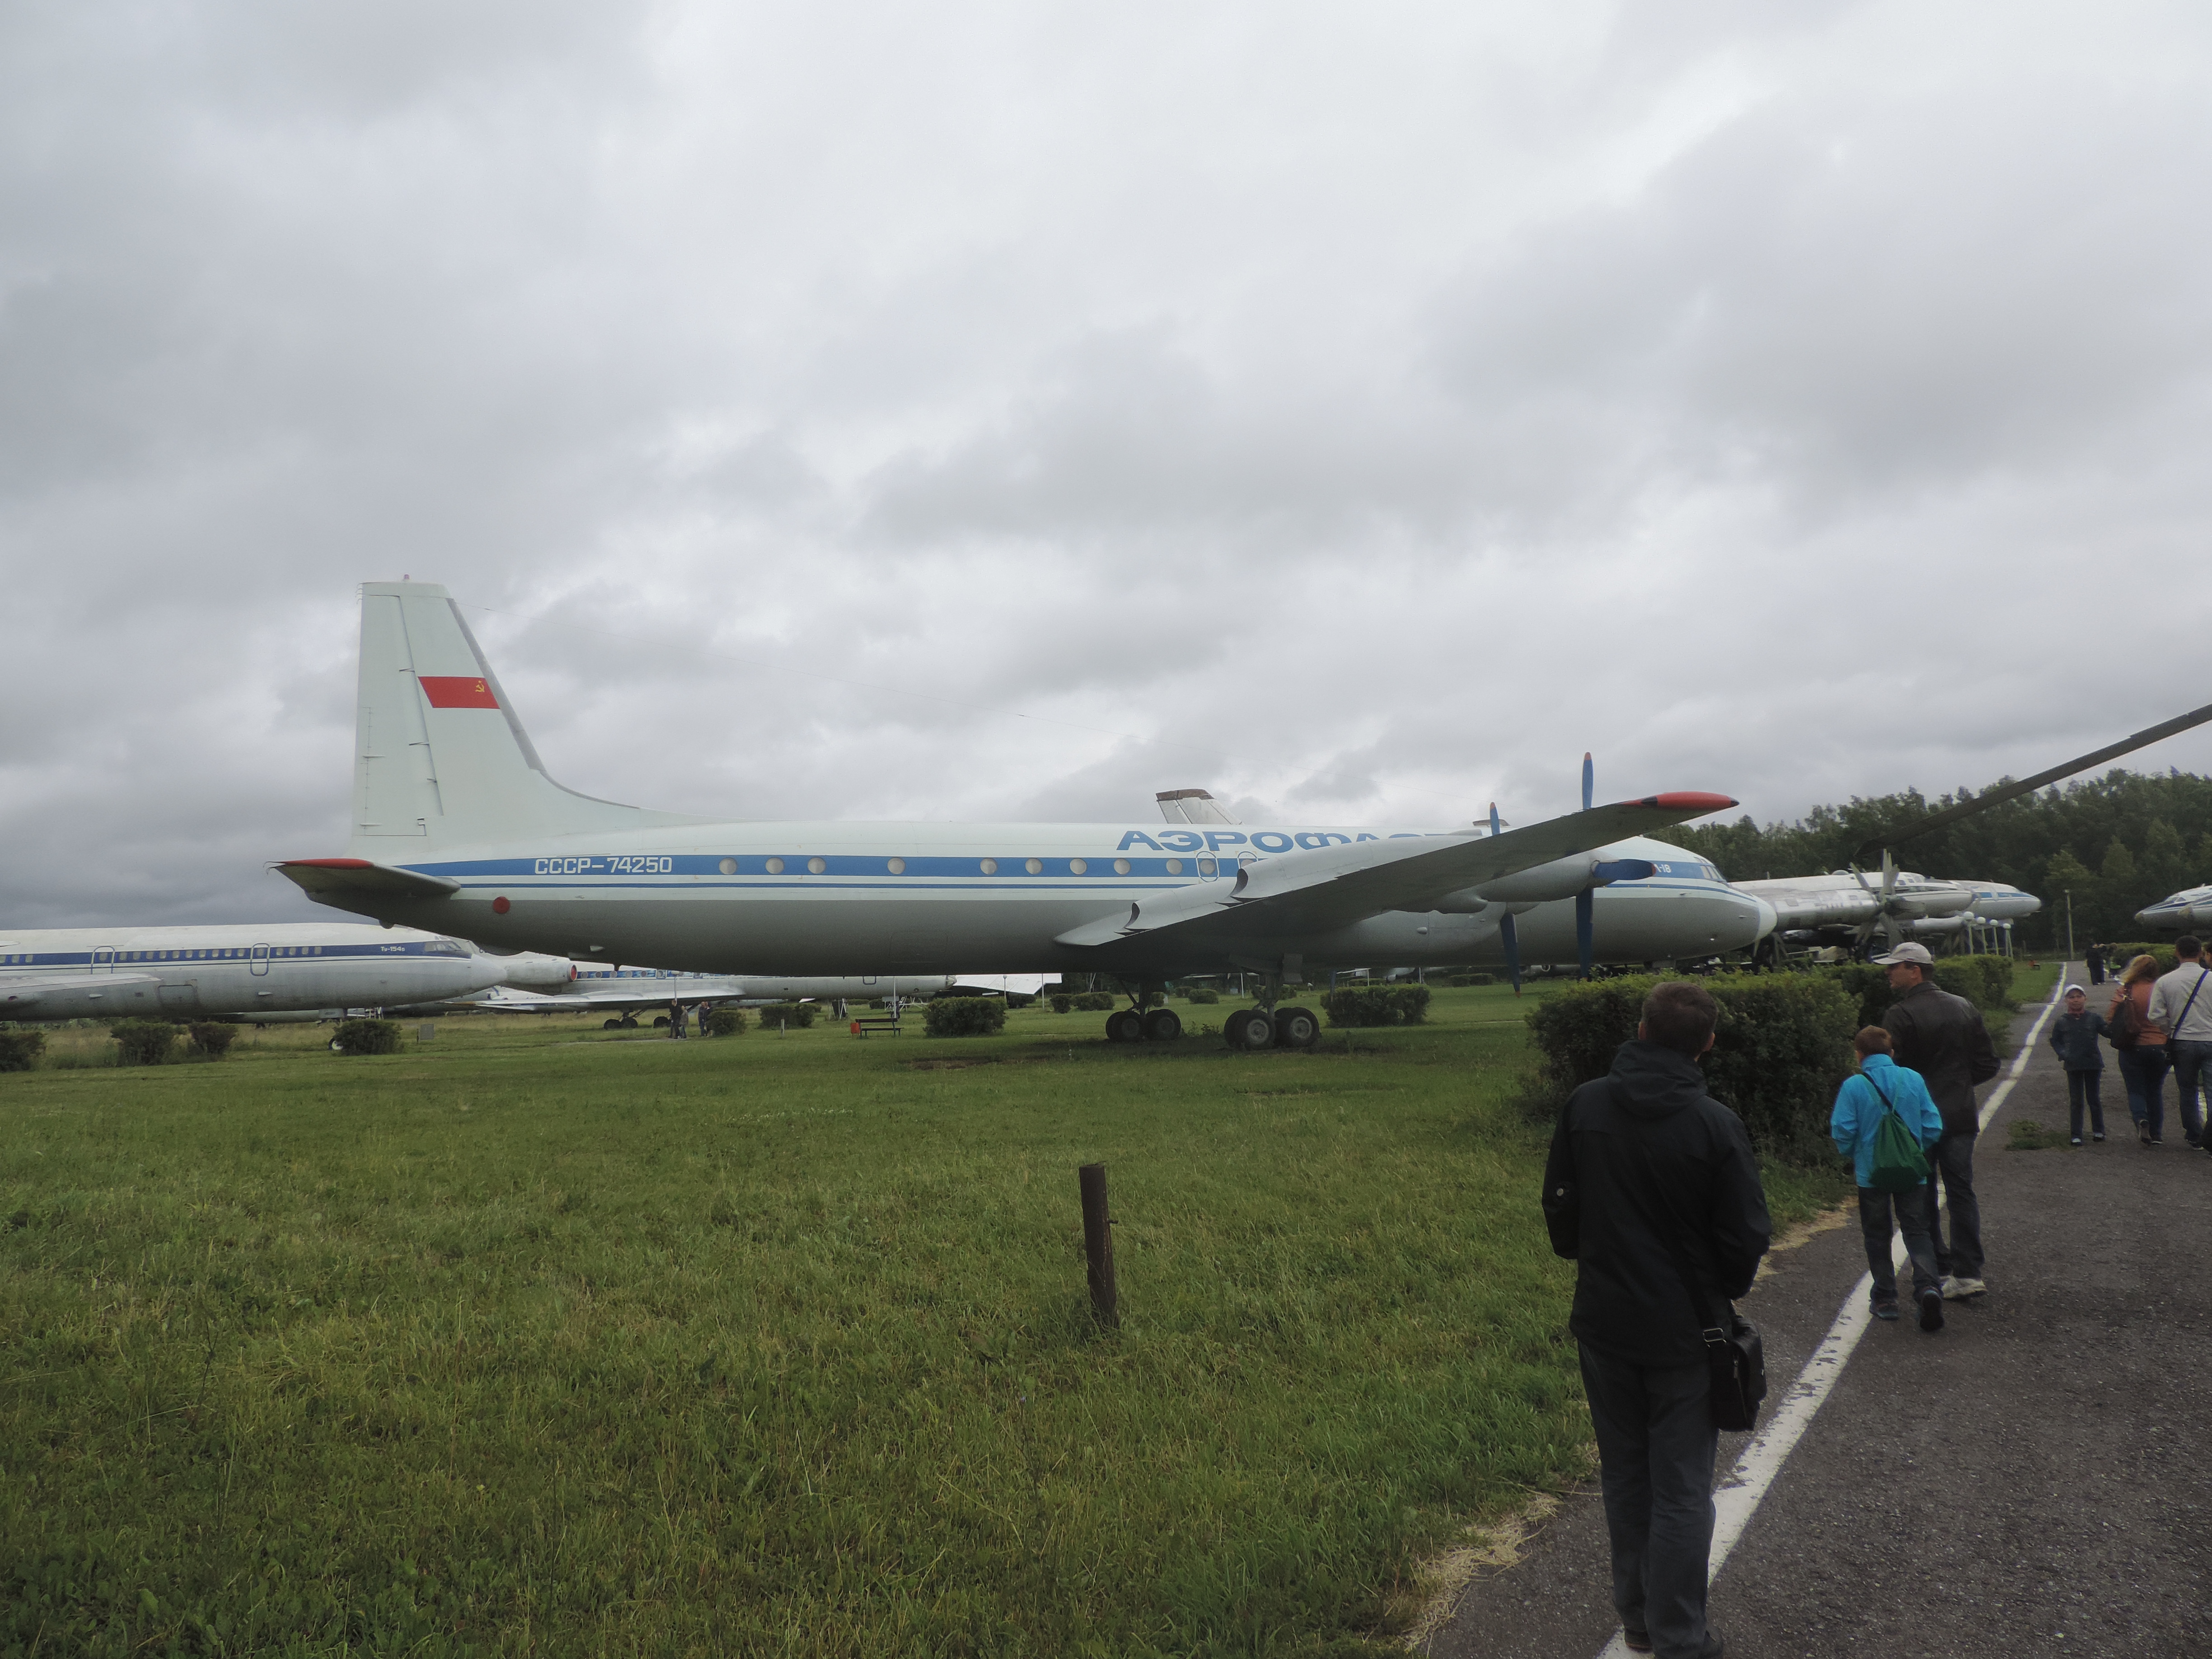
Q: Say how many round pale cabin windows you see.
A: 11